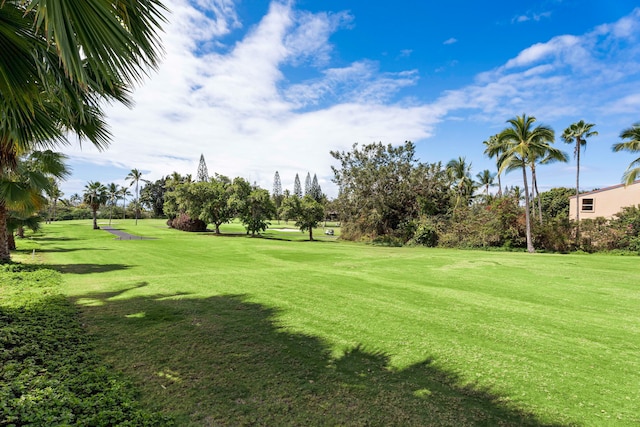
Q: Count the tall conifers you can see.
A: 5